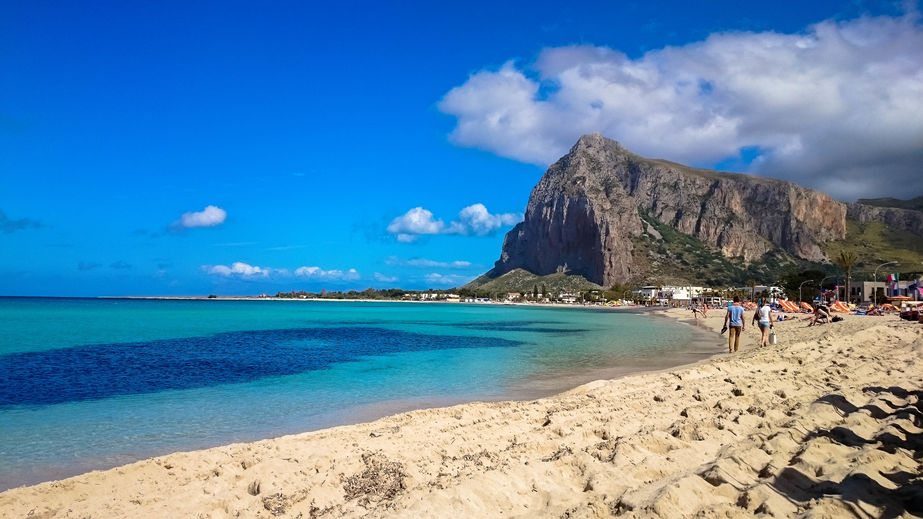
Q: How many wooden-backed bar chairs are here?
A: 0